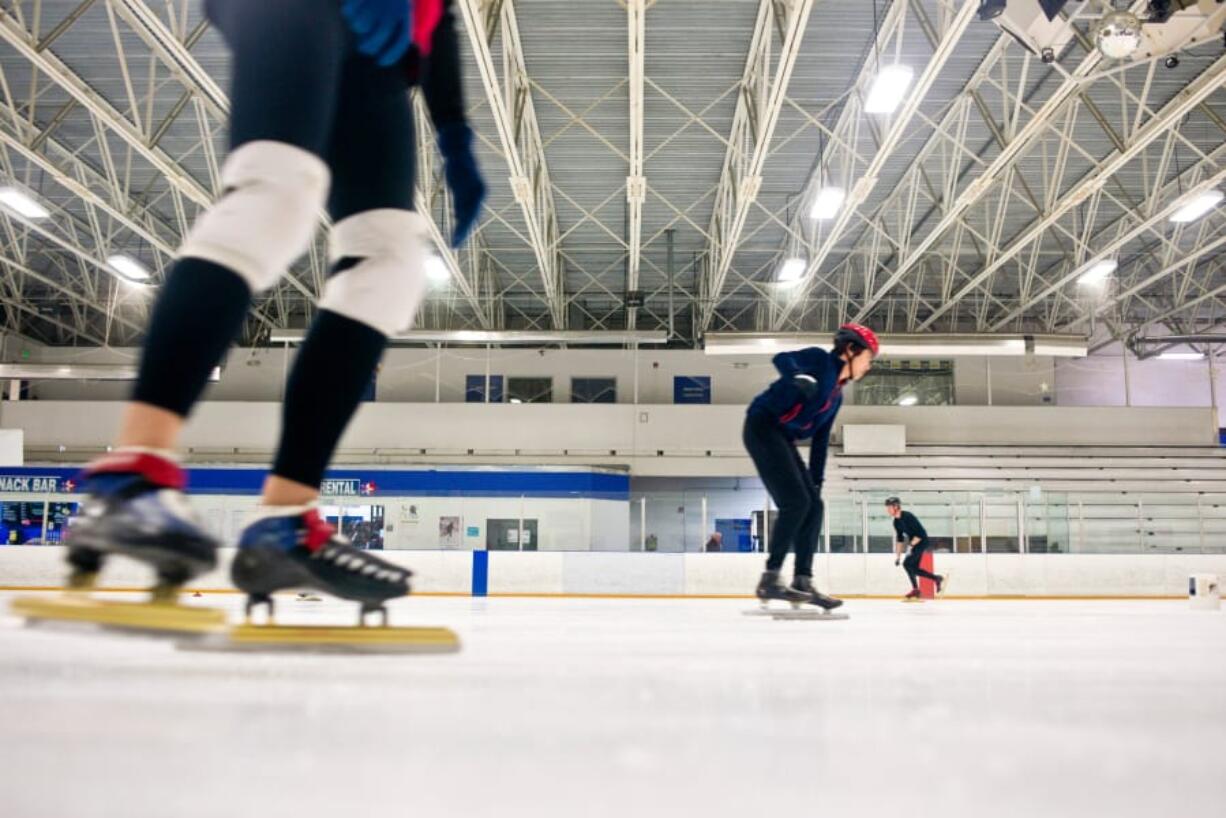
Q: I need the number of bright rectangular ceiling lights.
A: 8